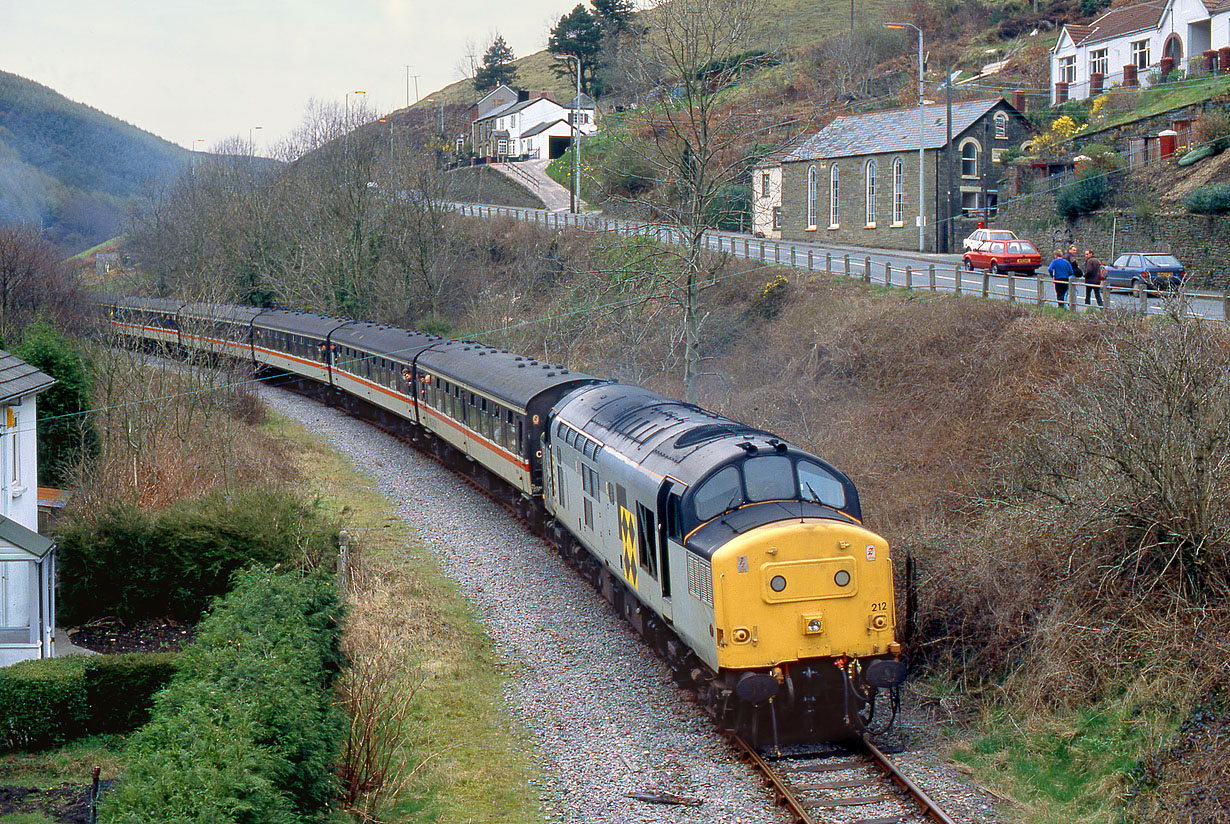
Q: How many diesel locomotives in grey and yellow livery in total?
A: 1